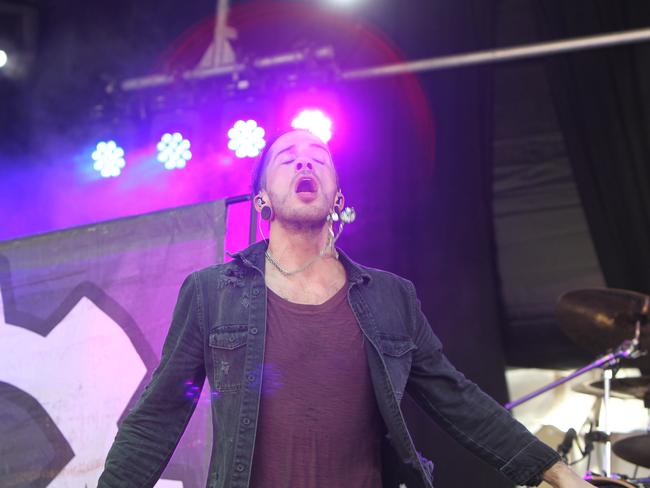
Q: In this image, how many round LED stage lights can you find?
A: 4